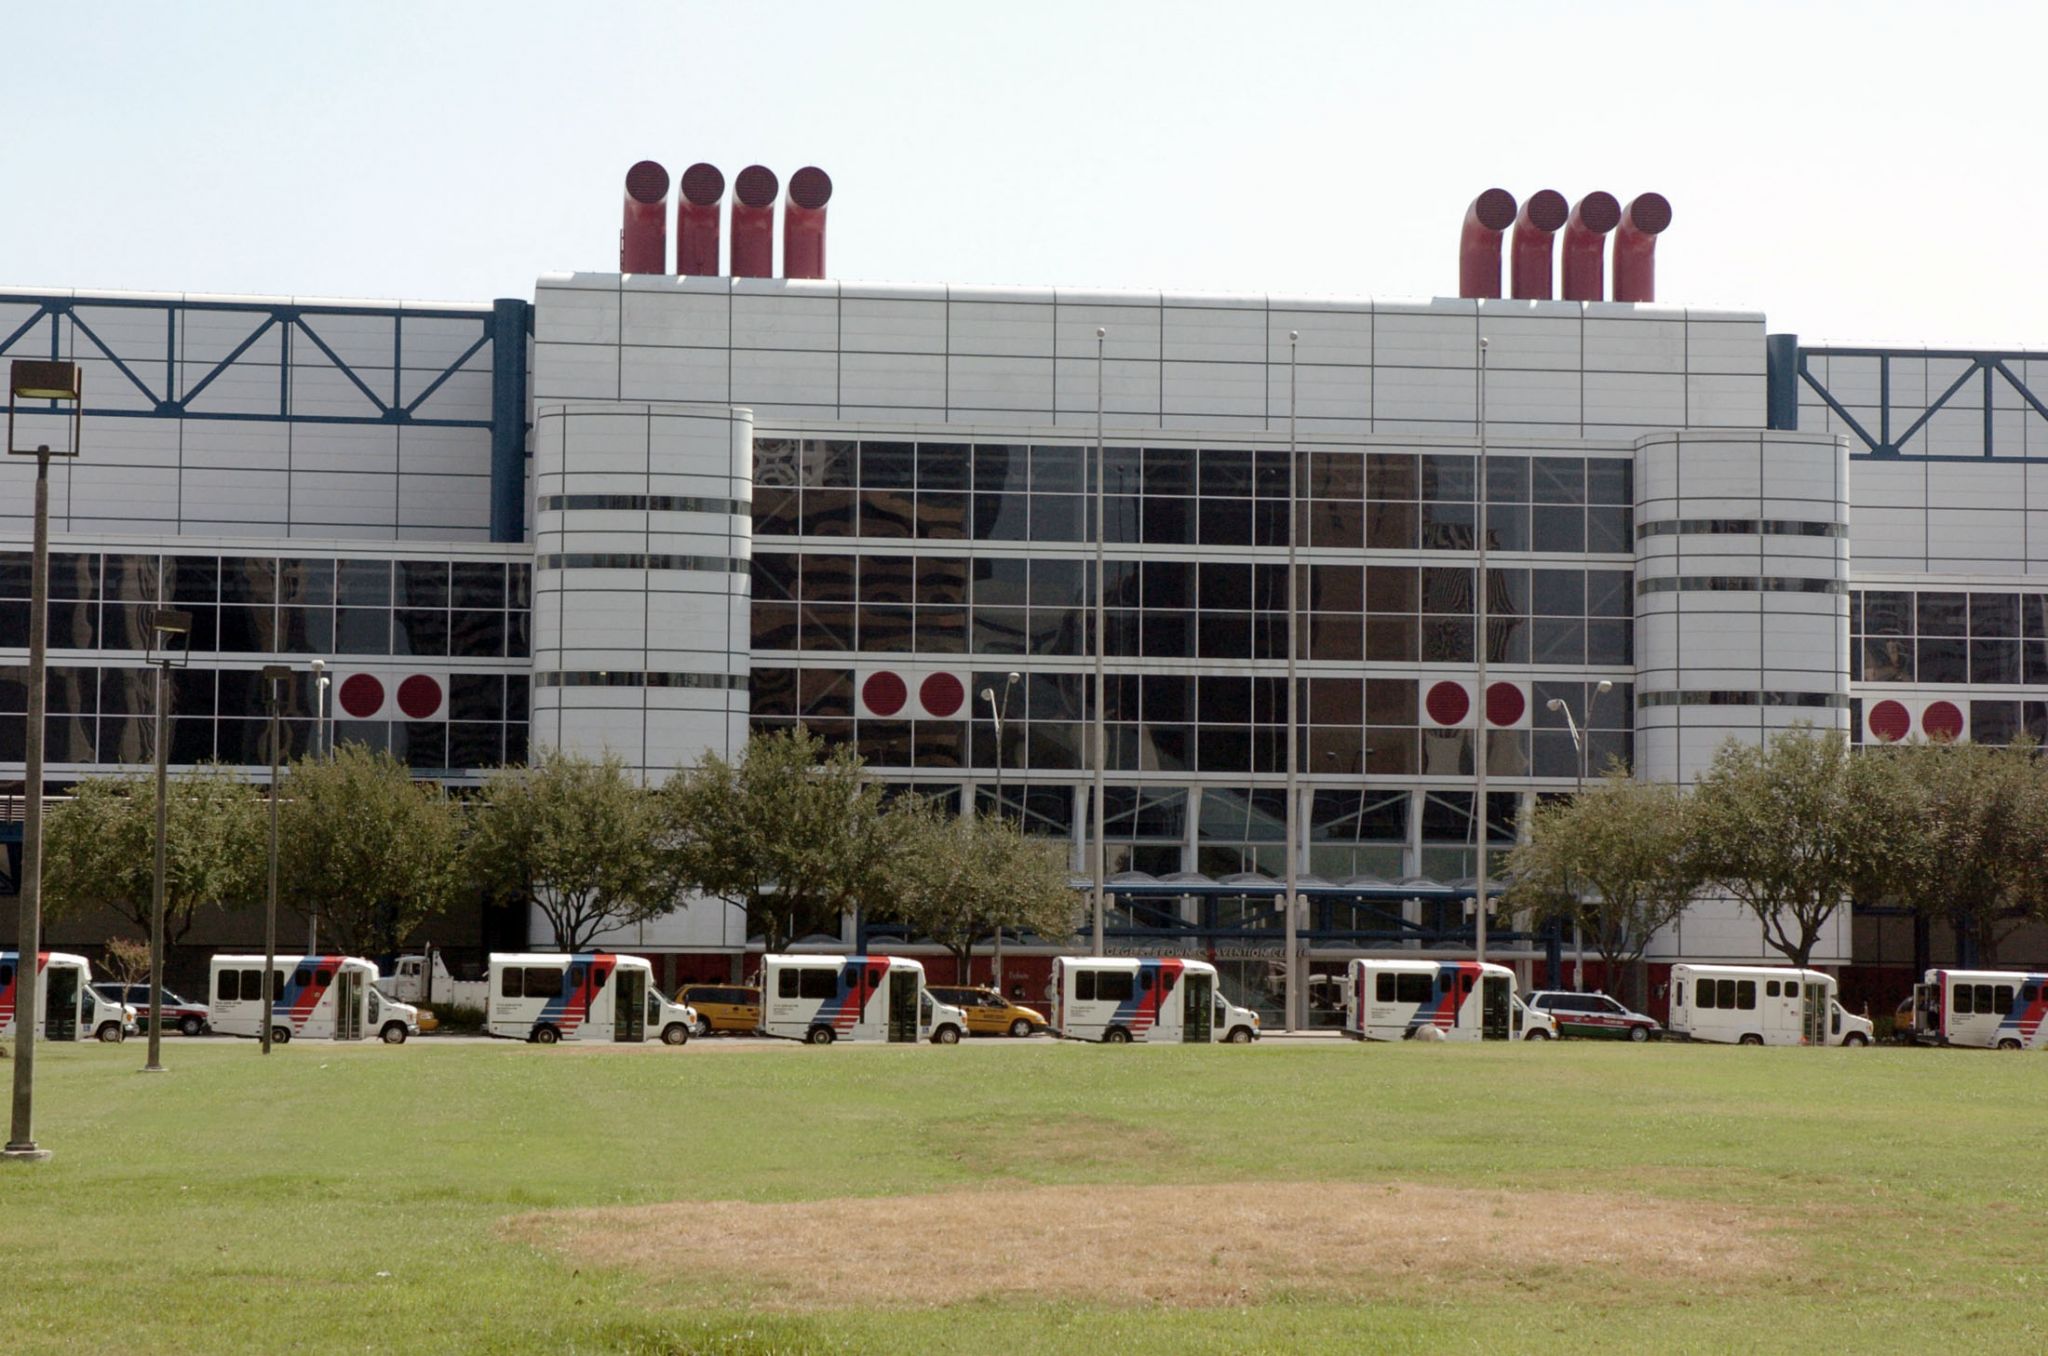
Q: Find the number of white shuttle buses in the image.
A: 8